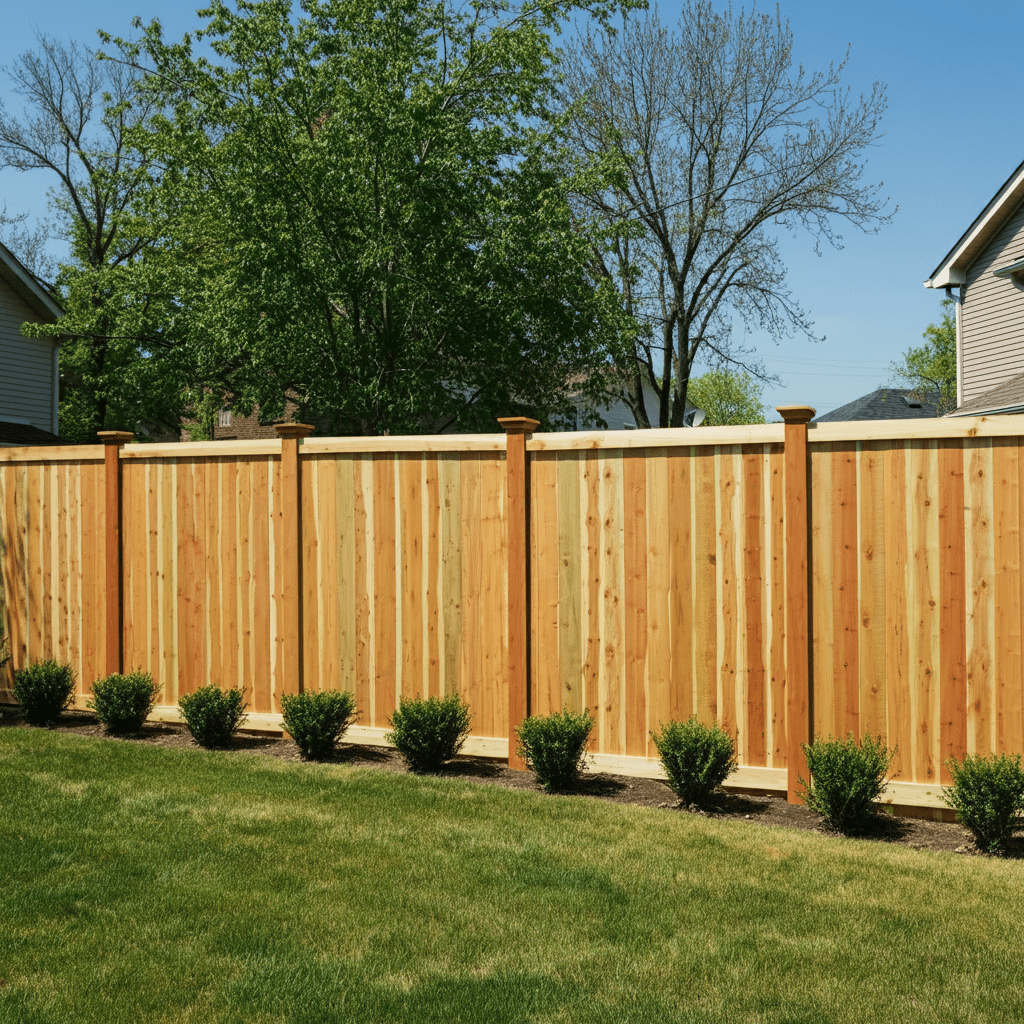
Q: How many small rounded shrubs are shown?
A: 9